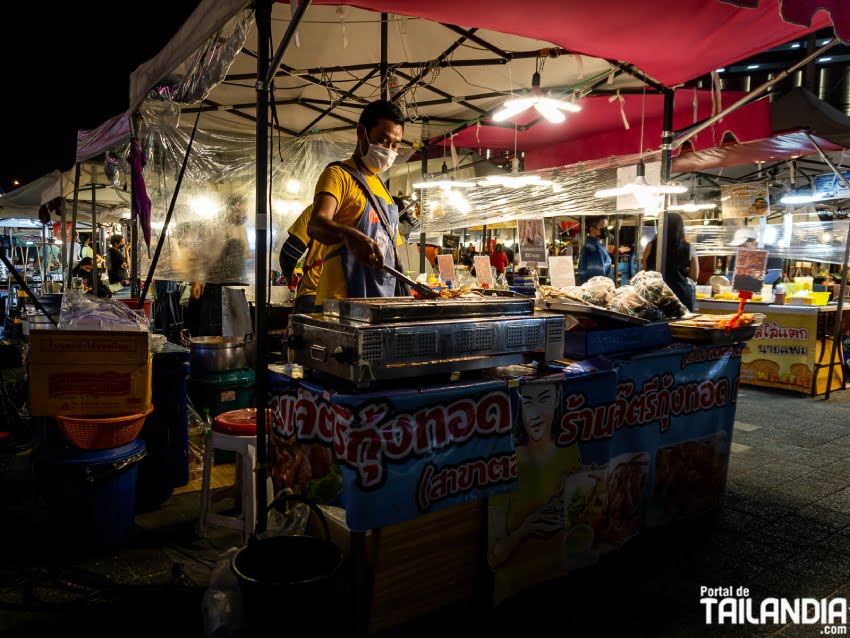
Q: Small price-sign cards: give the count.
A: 5